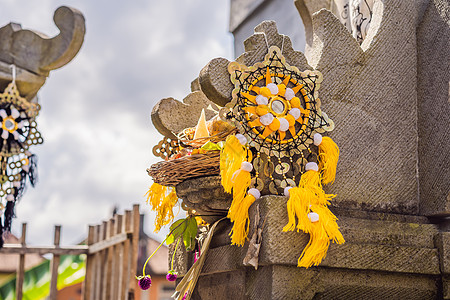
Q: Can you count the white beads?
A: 13